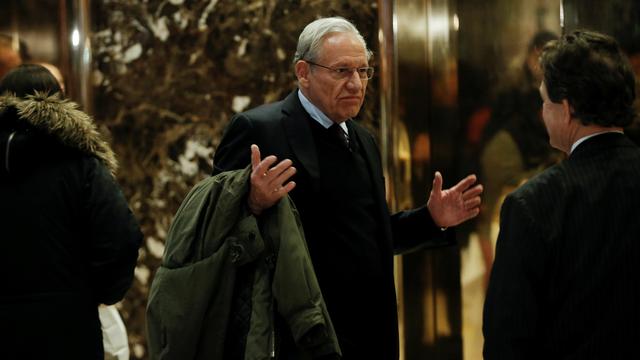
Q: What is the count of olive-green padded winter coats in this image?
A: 1